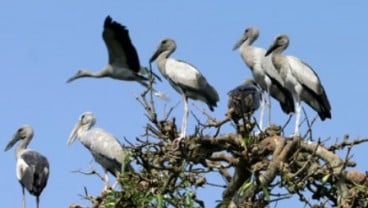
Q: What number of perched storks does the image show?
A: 6